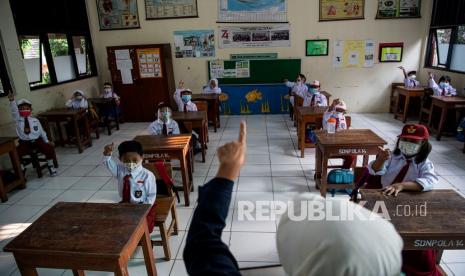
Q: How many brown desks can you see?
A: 13